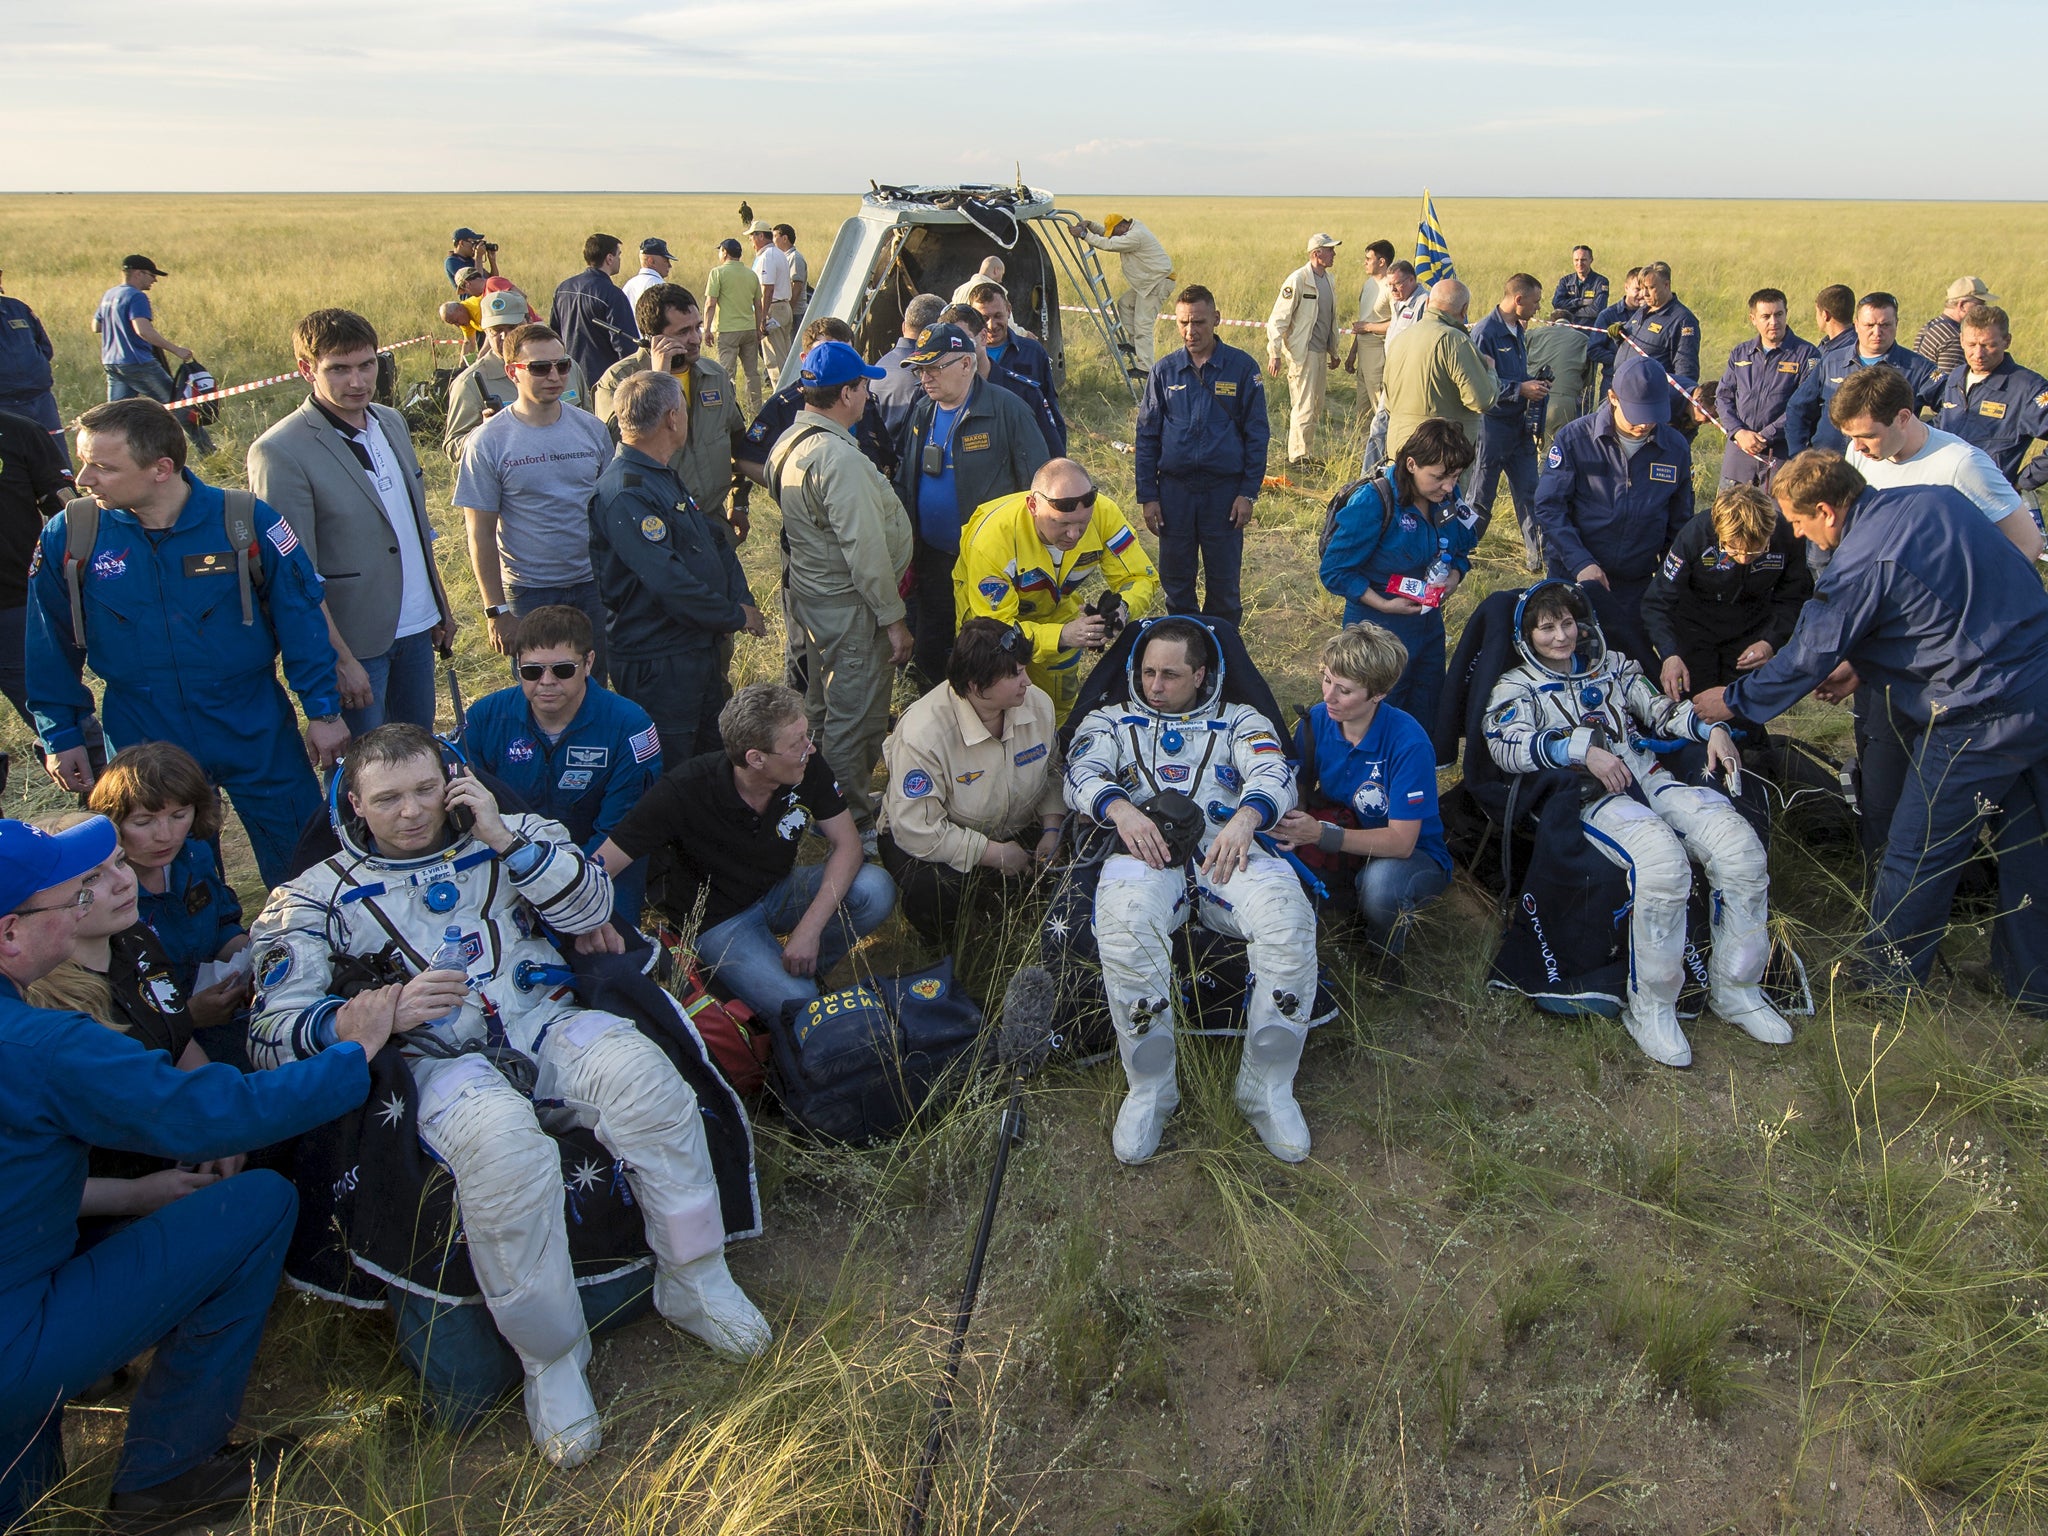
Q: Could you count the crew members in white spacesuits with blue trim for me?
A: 3